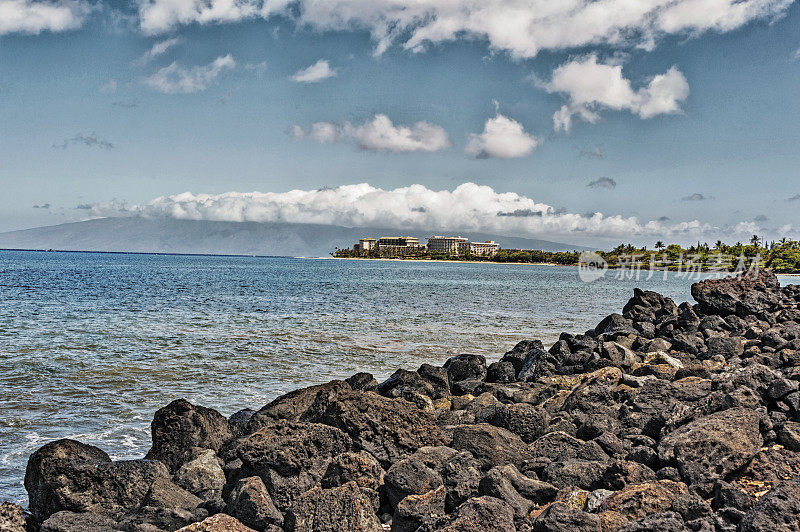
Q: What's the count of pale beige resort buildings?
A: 4